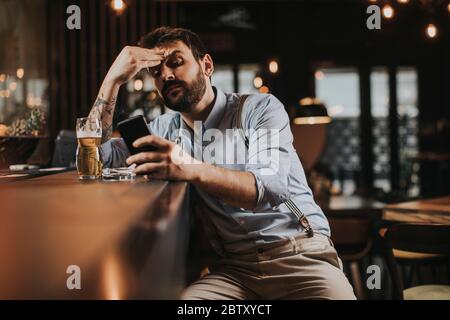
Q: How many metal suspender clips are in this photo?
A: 1